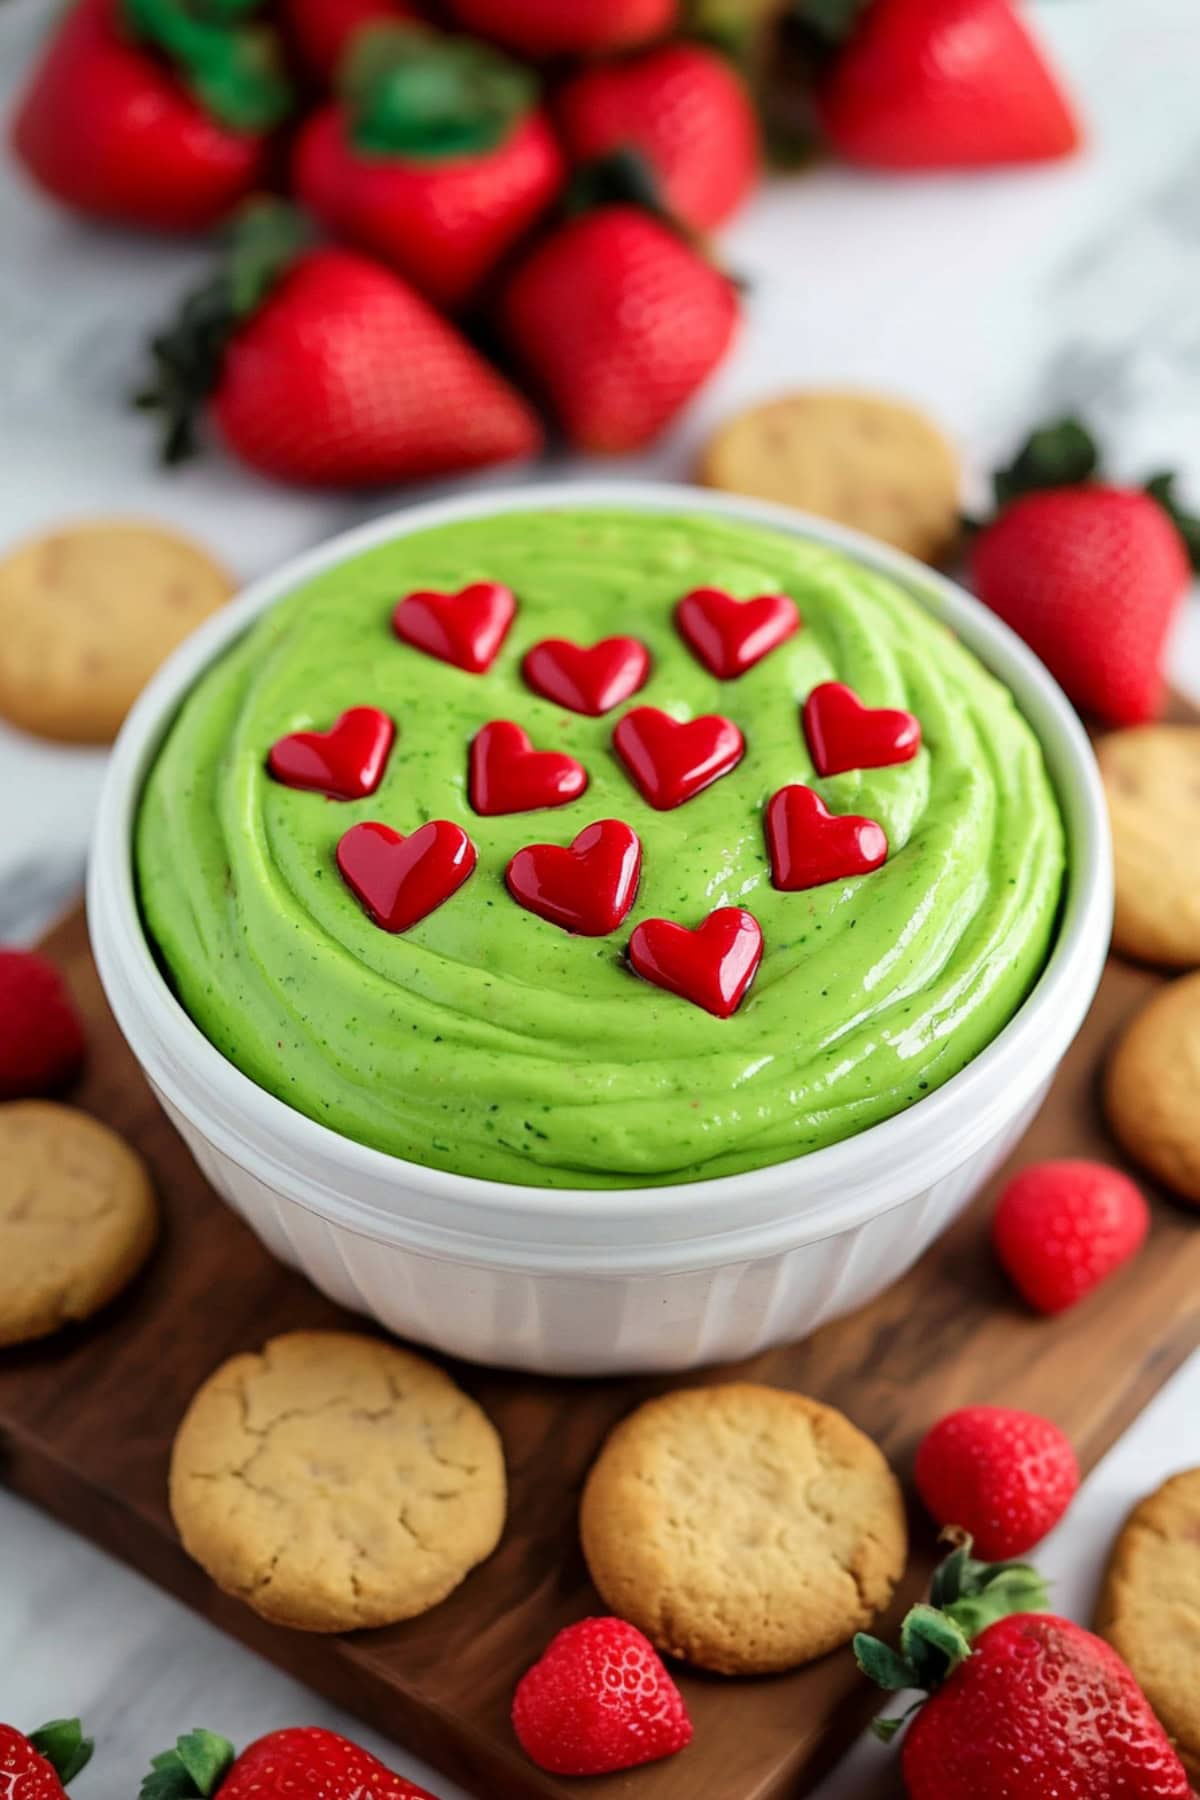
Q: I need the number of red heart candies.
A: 11